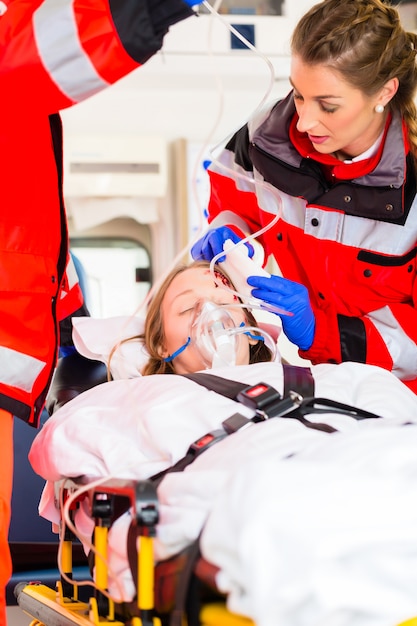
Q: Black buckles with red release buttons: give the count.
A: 2